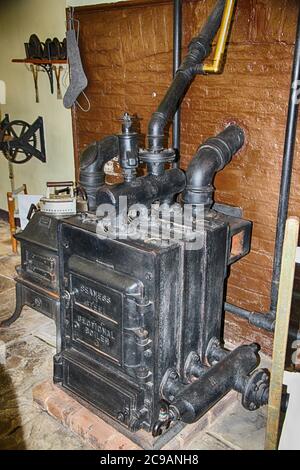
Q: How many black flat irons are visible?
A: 4